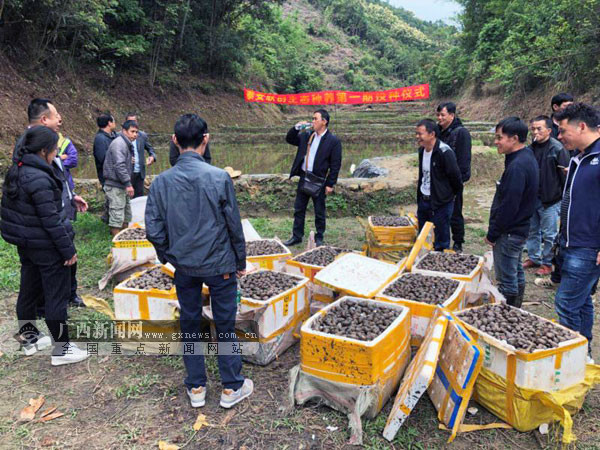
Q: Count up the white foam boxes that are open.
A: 10